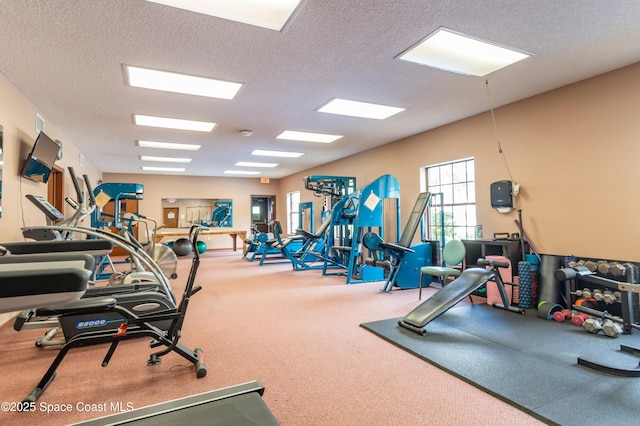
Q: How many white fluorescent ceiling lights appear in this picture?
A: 12